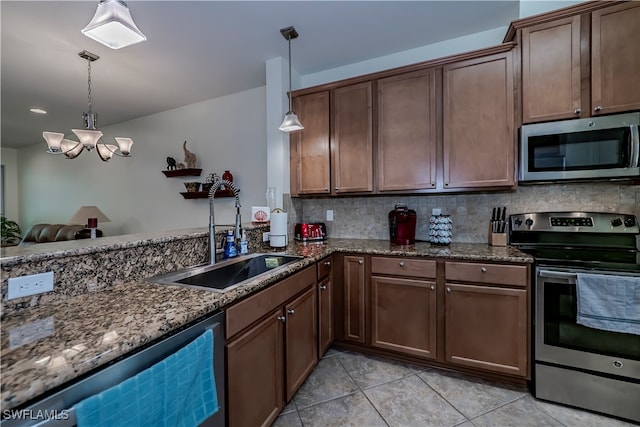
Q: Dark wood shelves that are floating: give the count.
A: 2